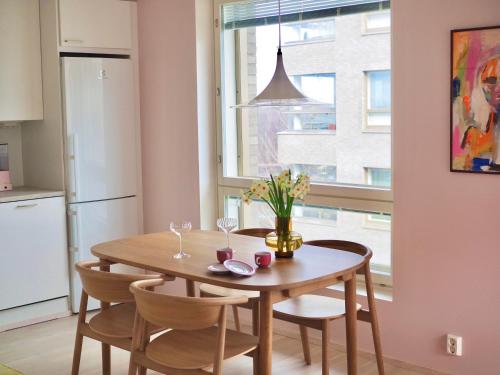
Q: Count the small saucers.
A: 2